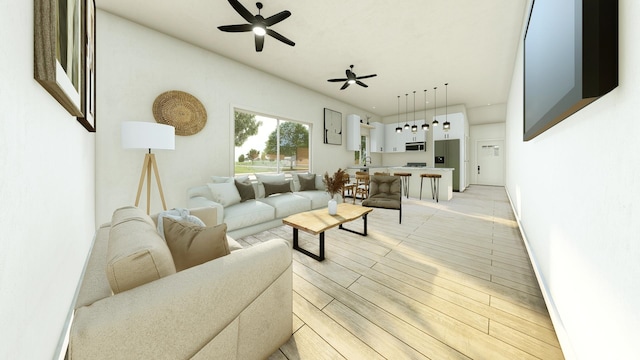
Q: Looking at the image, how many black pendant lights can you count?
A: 6